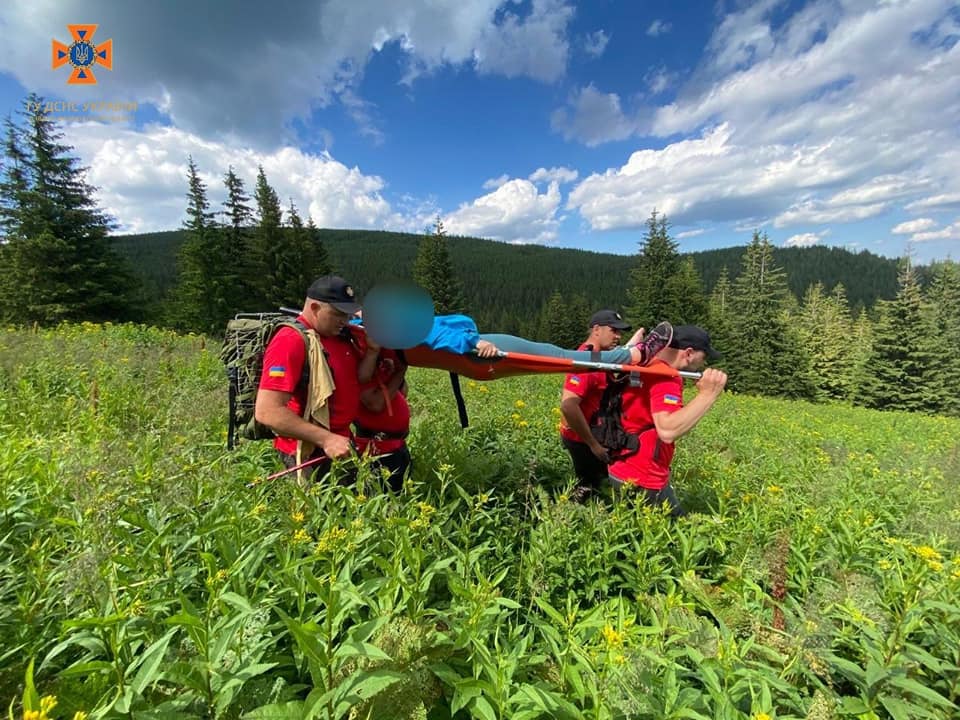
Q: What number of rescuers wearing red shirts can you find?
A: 4